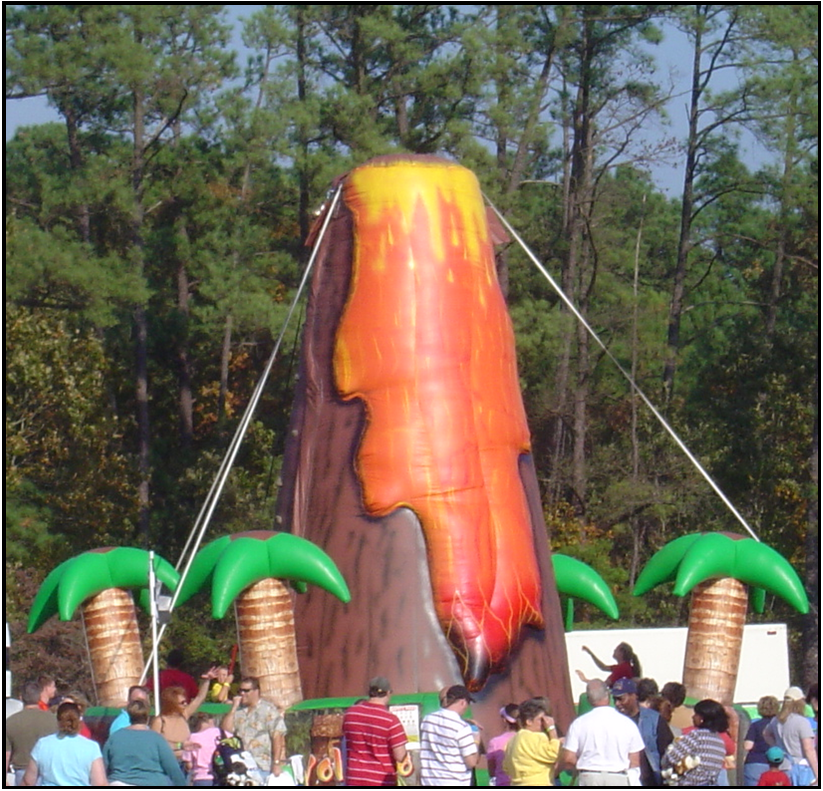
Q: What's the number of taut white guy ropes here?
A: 3